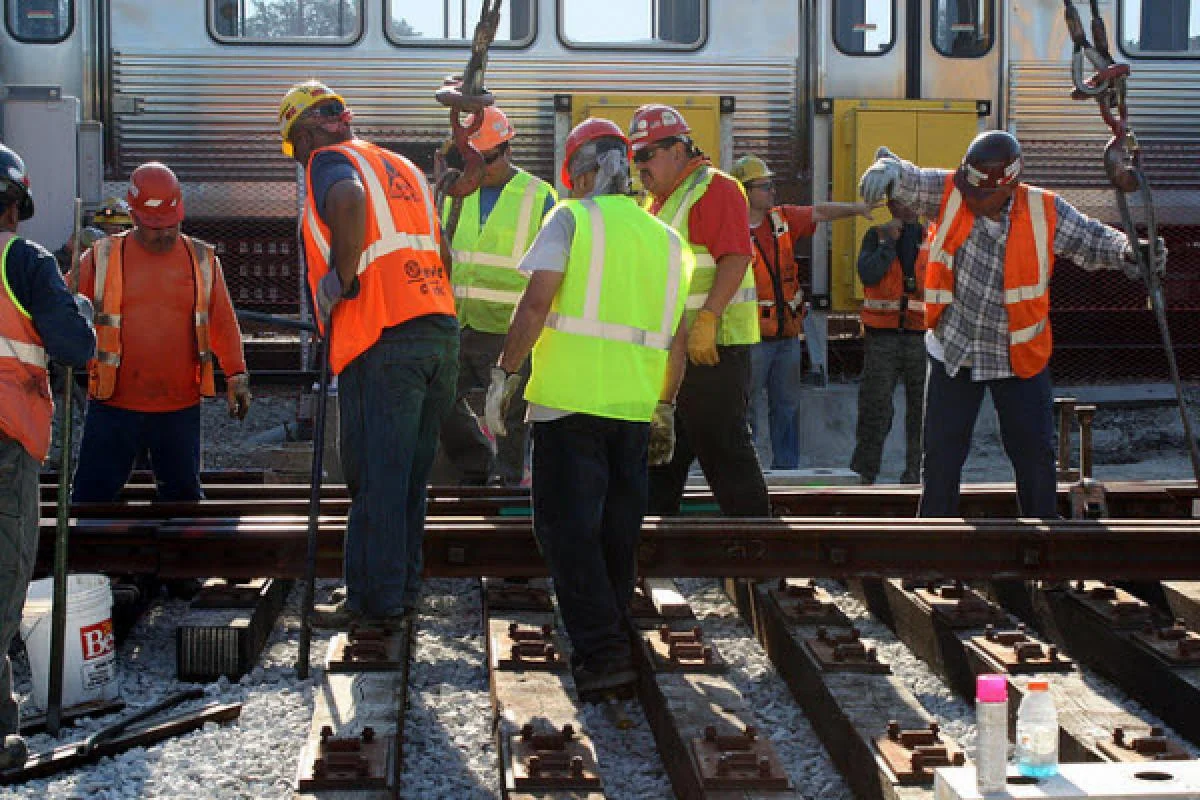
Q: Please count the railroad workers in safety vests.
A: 9